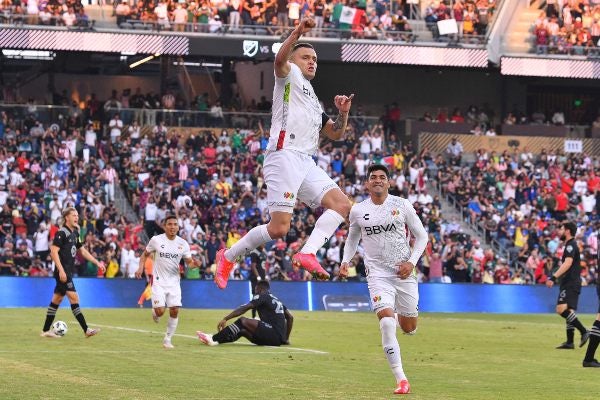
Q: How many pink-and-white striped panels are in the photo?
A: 3